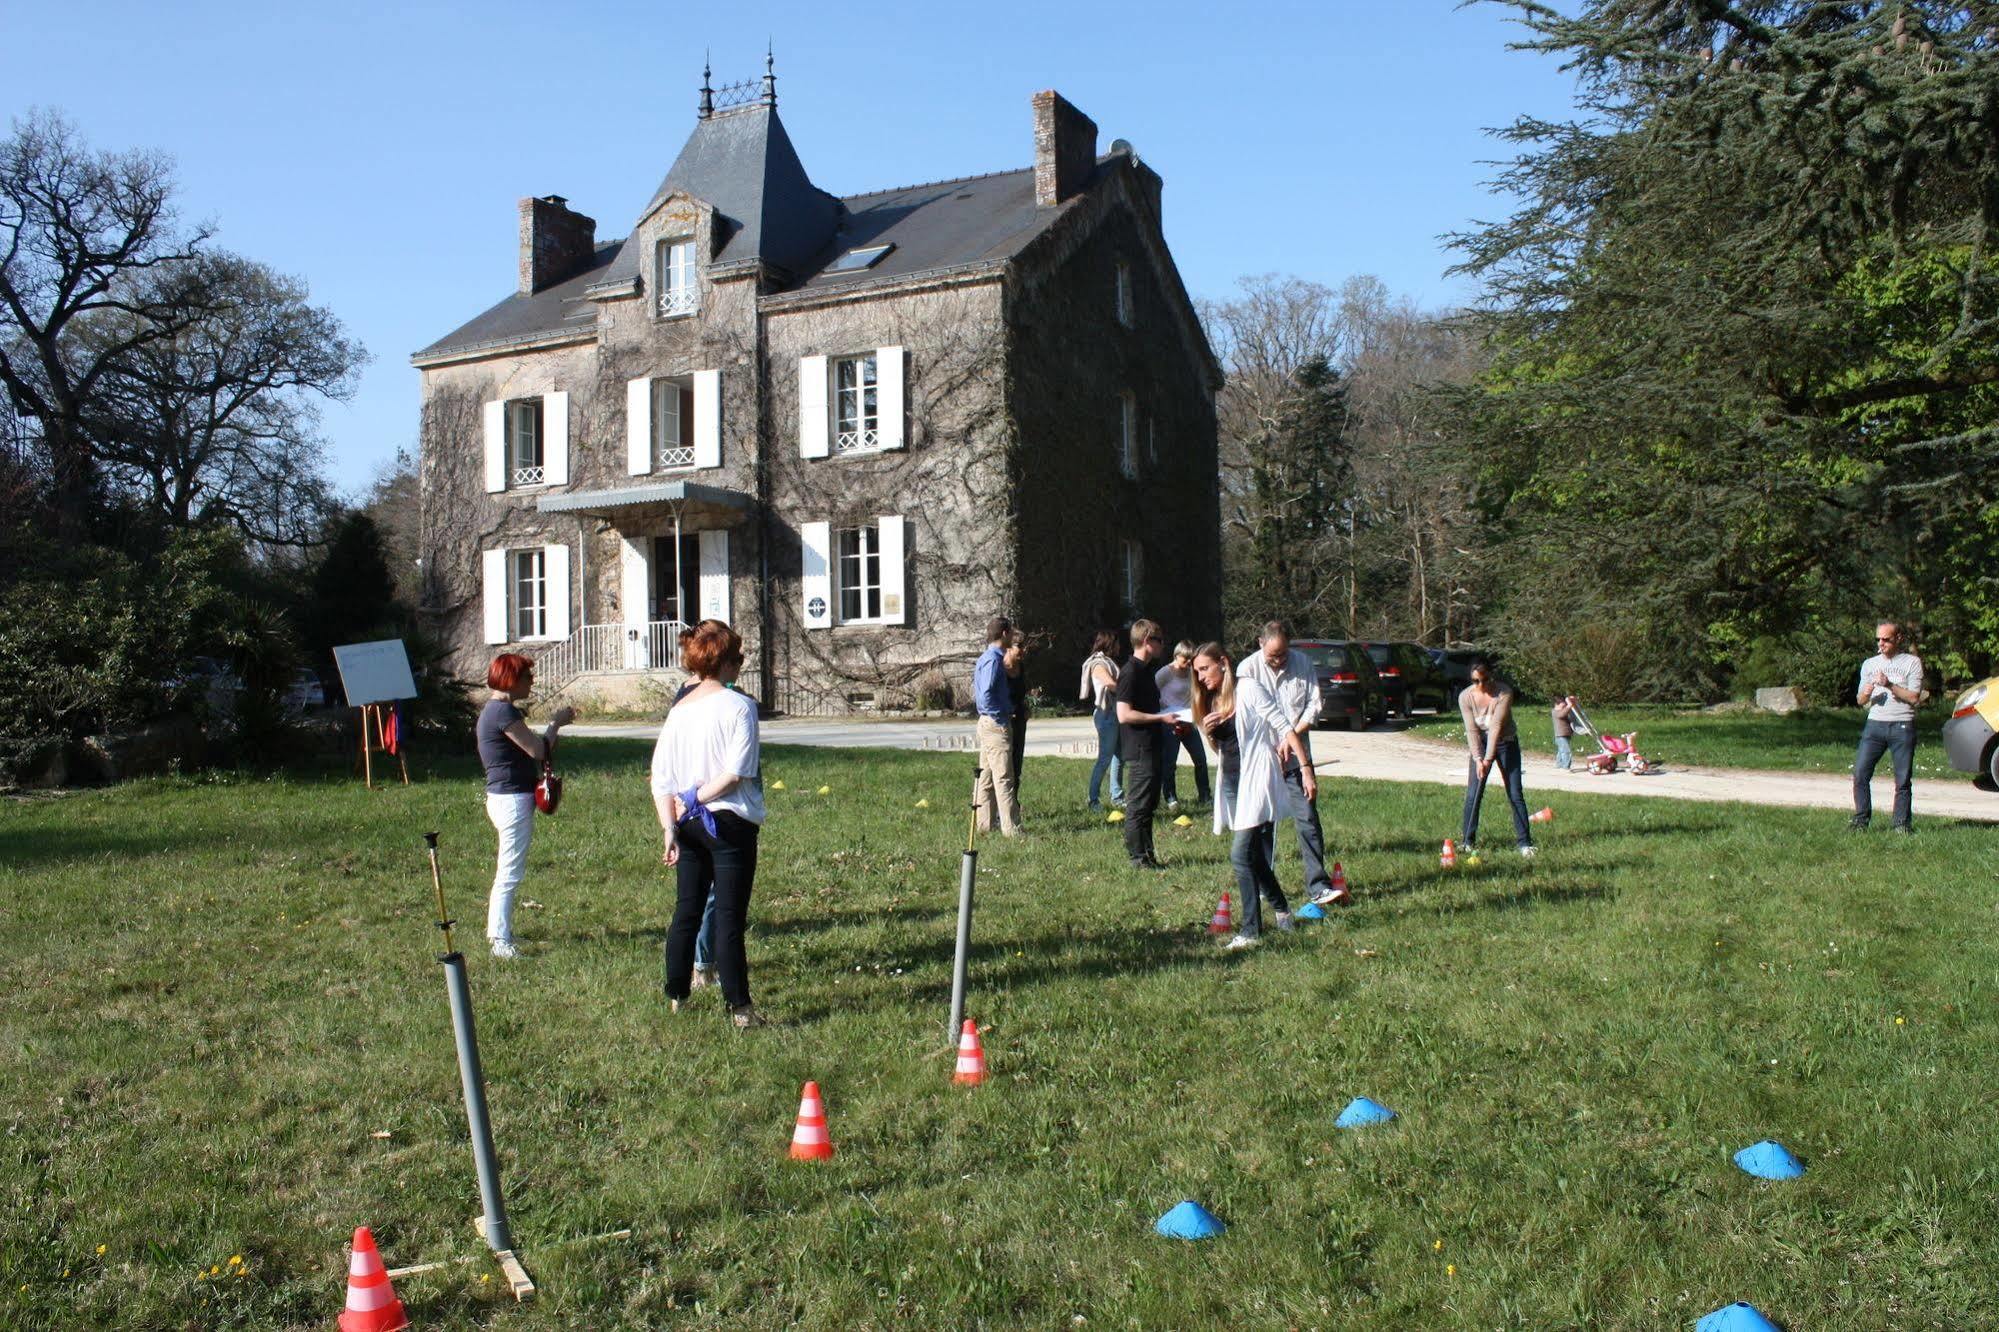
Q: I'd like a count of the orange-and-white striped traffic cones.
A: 7